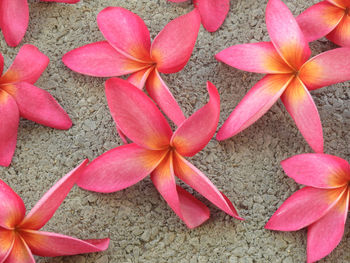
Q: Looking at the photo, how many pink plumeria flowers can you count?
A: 9